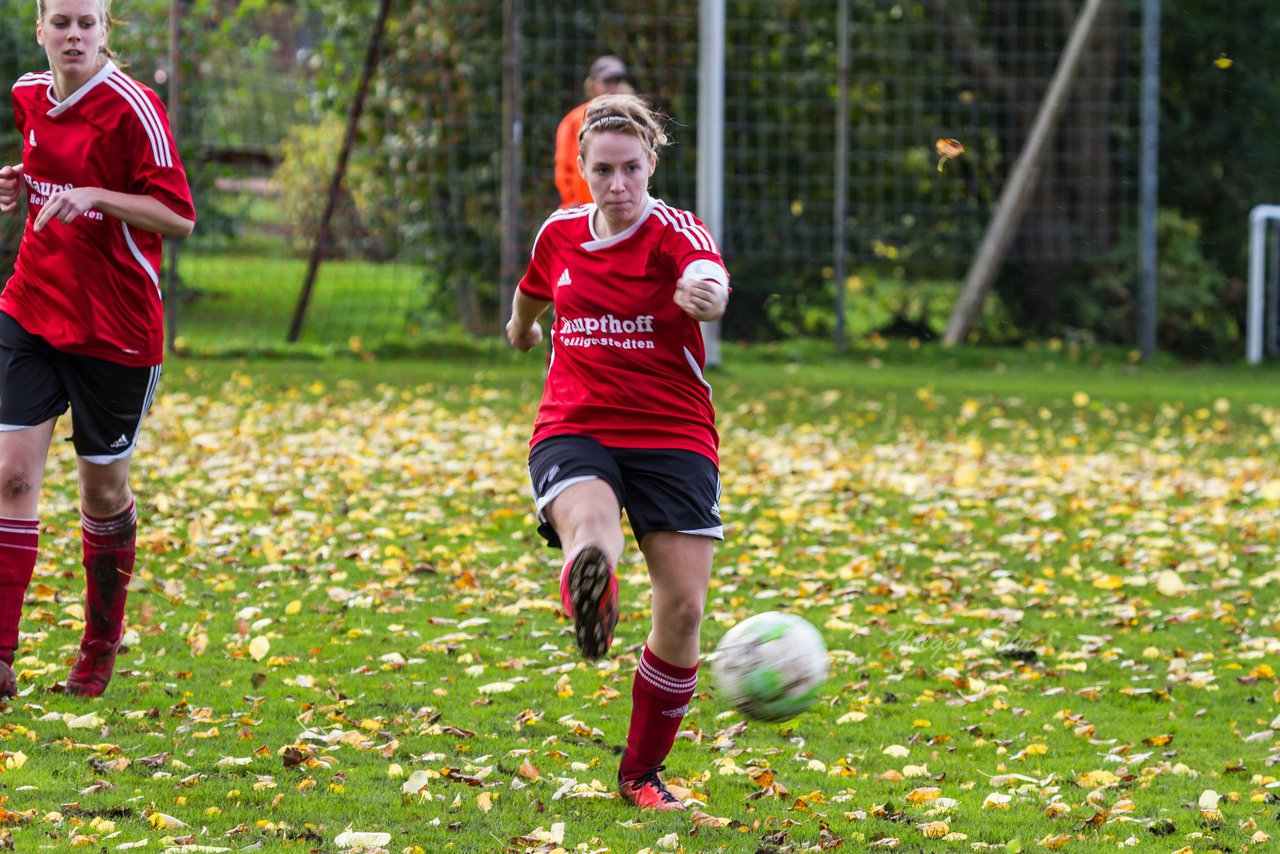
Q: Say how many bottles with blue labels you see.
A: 0